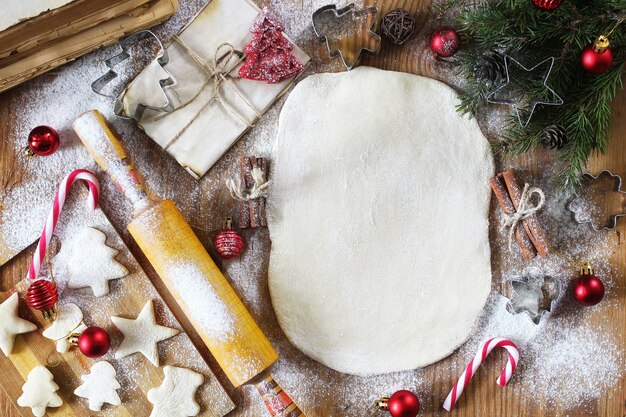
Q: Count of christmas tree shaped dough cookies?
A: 3